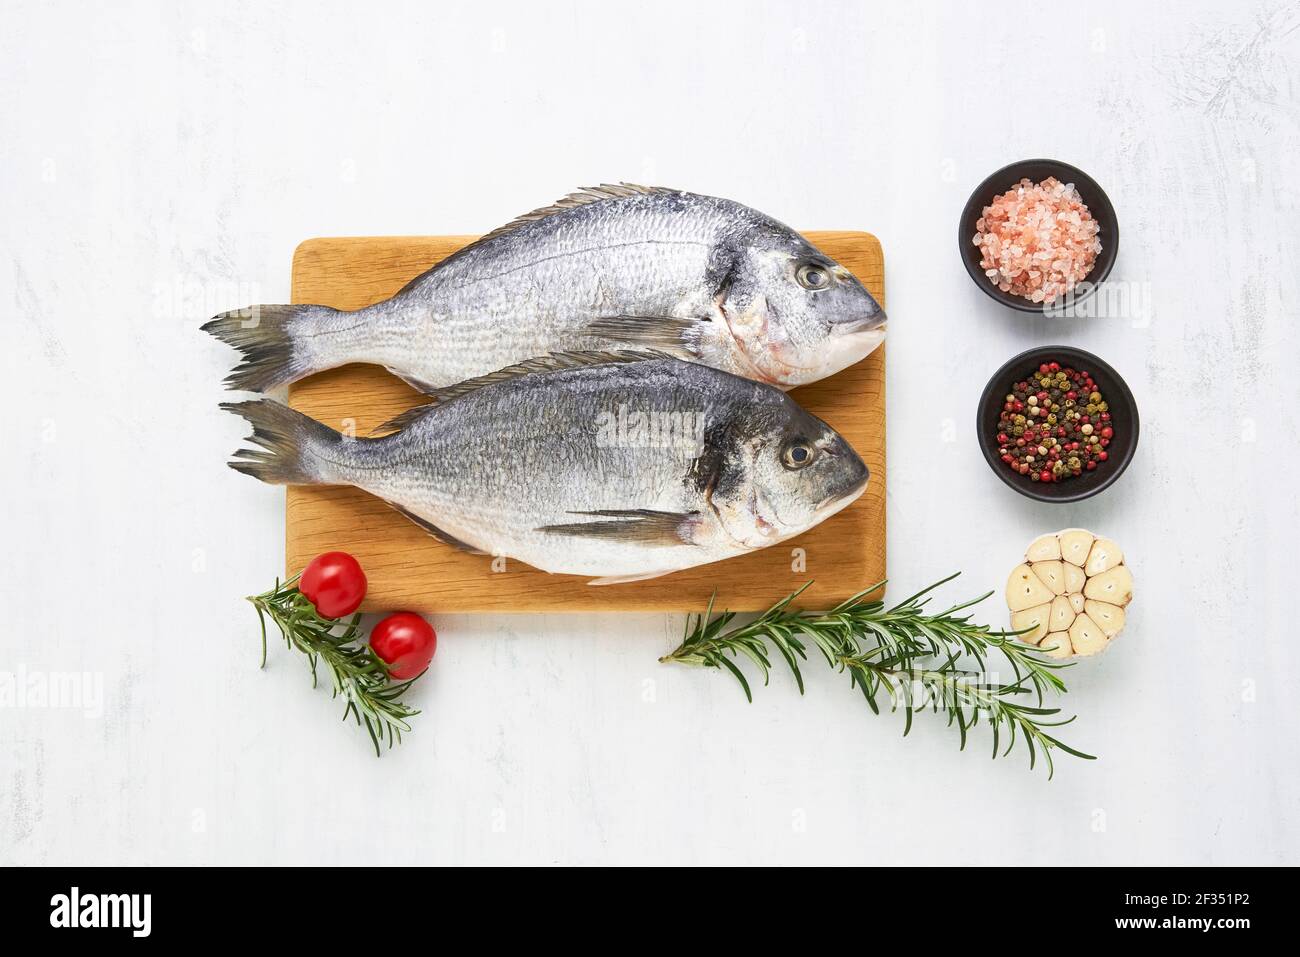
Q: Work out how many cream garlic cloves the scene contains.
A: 13